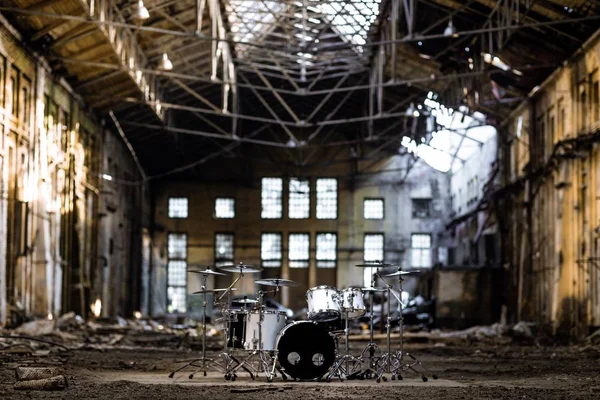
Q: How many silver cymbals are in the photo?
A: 8